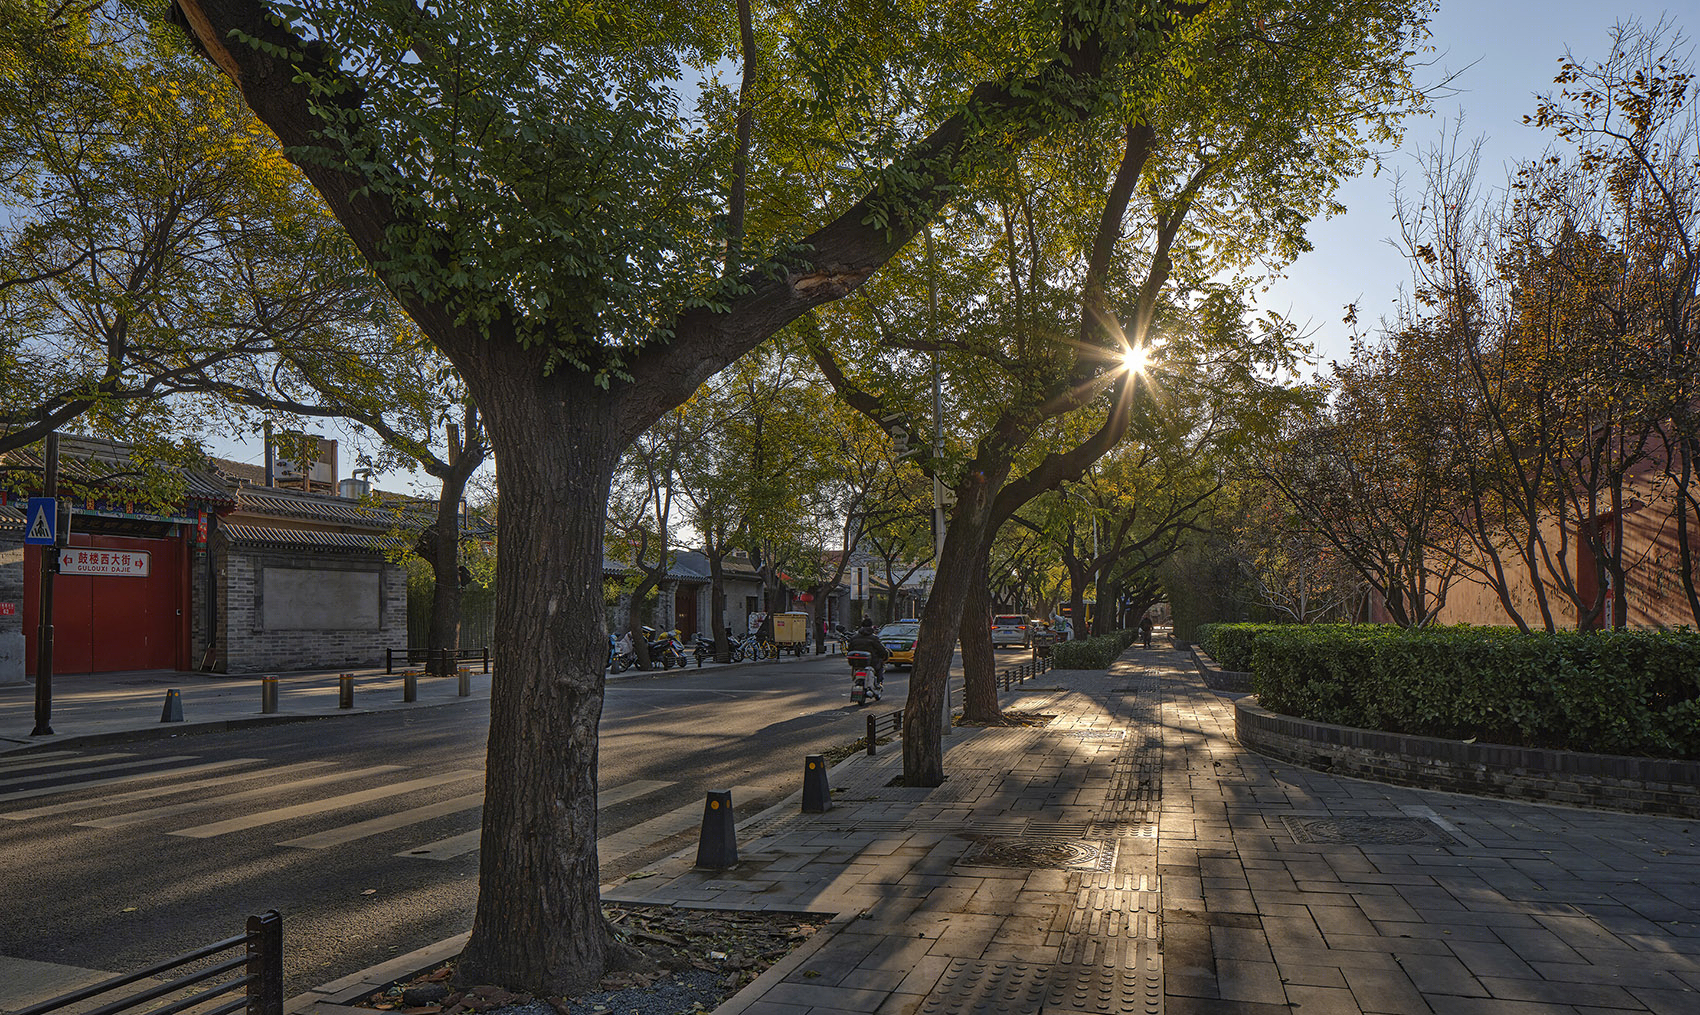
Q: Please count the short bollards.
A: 7